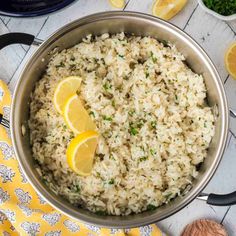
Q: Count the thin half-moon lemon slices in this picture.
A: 3